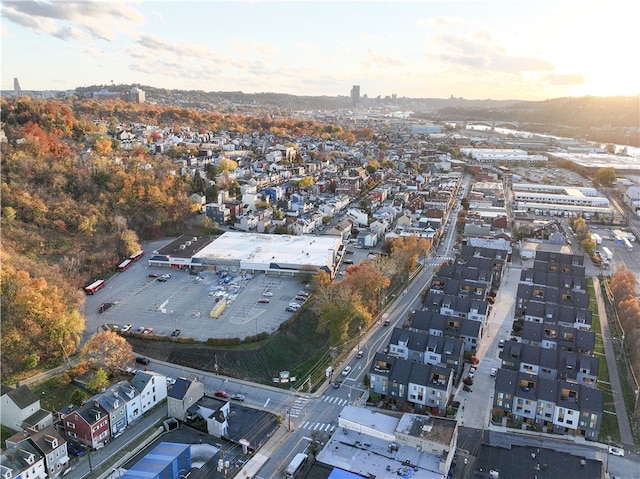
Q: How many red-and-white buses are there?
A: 3